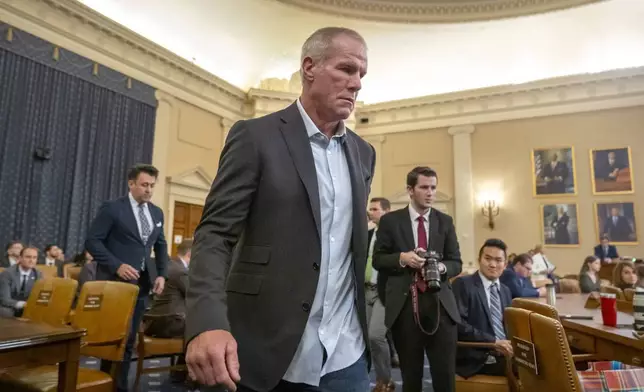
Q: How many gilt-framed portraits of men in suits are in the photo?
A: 4